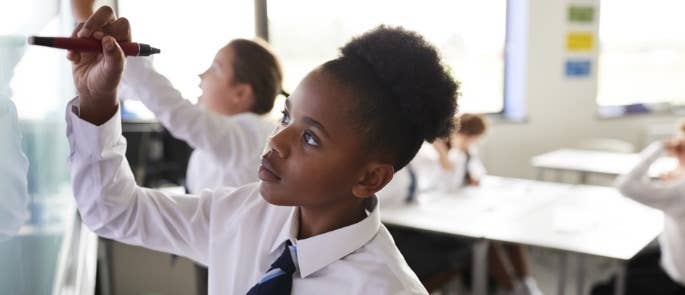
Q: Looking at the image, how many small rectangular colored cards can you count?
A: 3